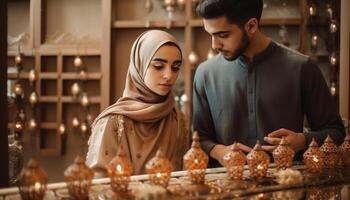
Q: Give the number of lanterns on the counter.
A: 11